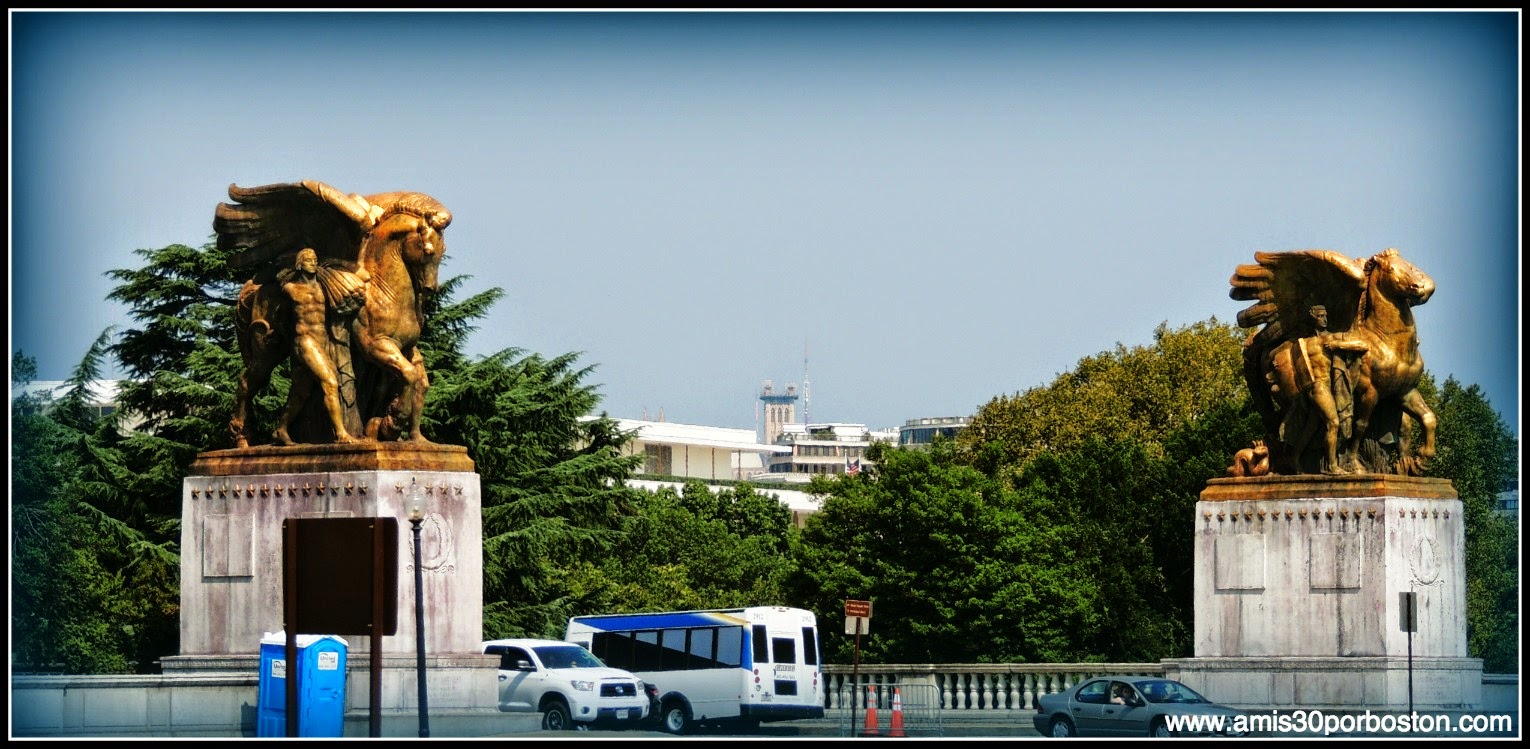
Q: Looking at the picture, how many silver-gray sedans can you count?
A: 1